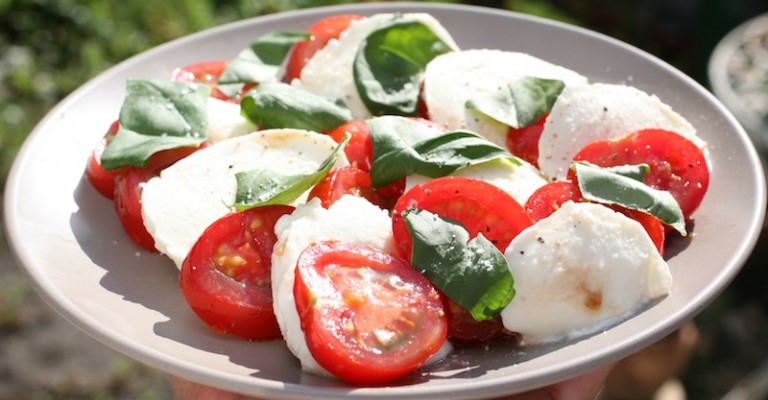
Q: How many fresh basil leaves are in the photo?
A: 9